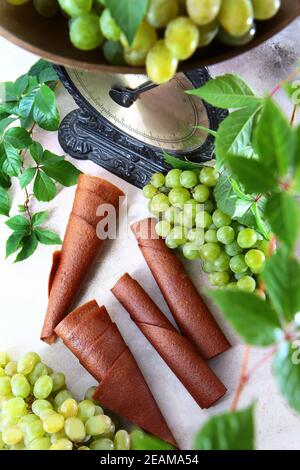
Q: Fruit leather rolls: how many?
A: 4